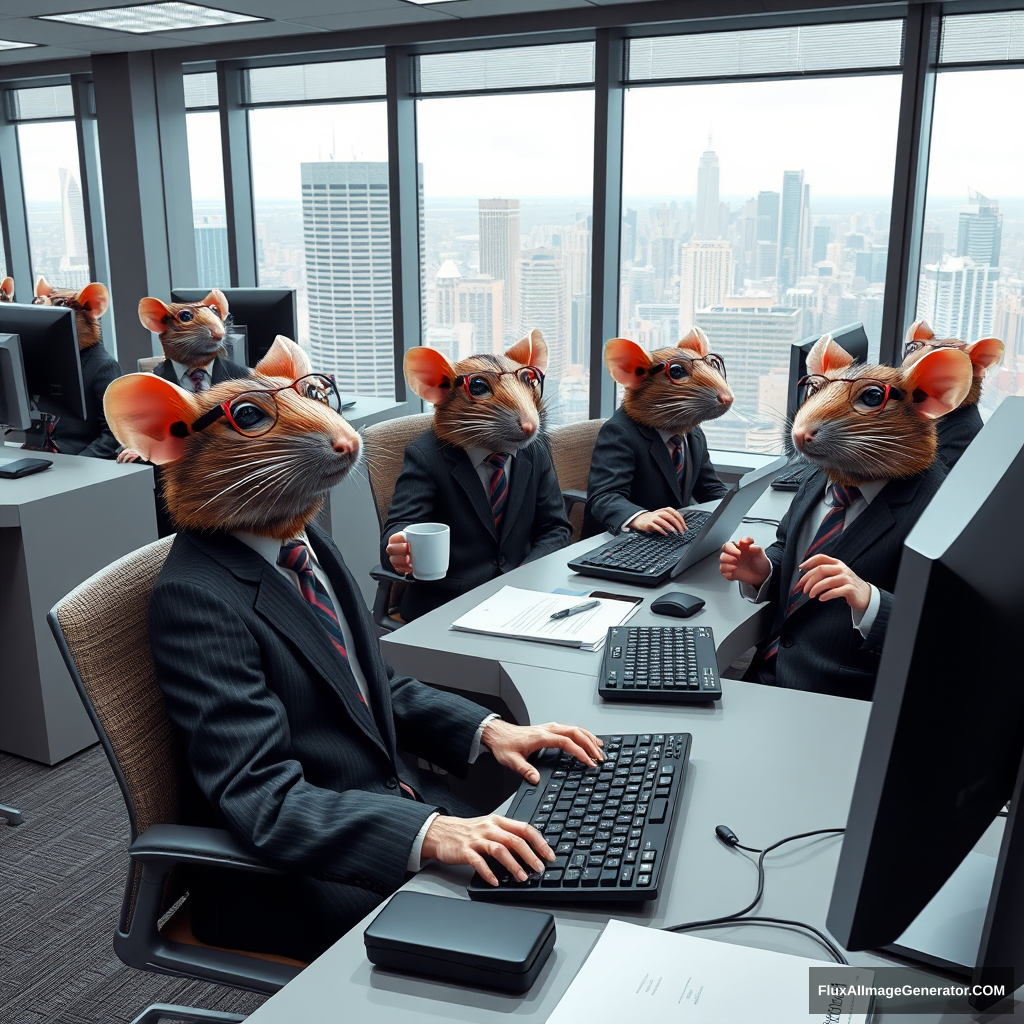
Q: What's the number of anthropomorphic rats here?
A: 8